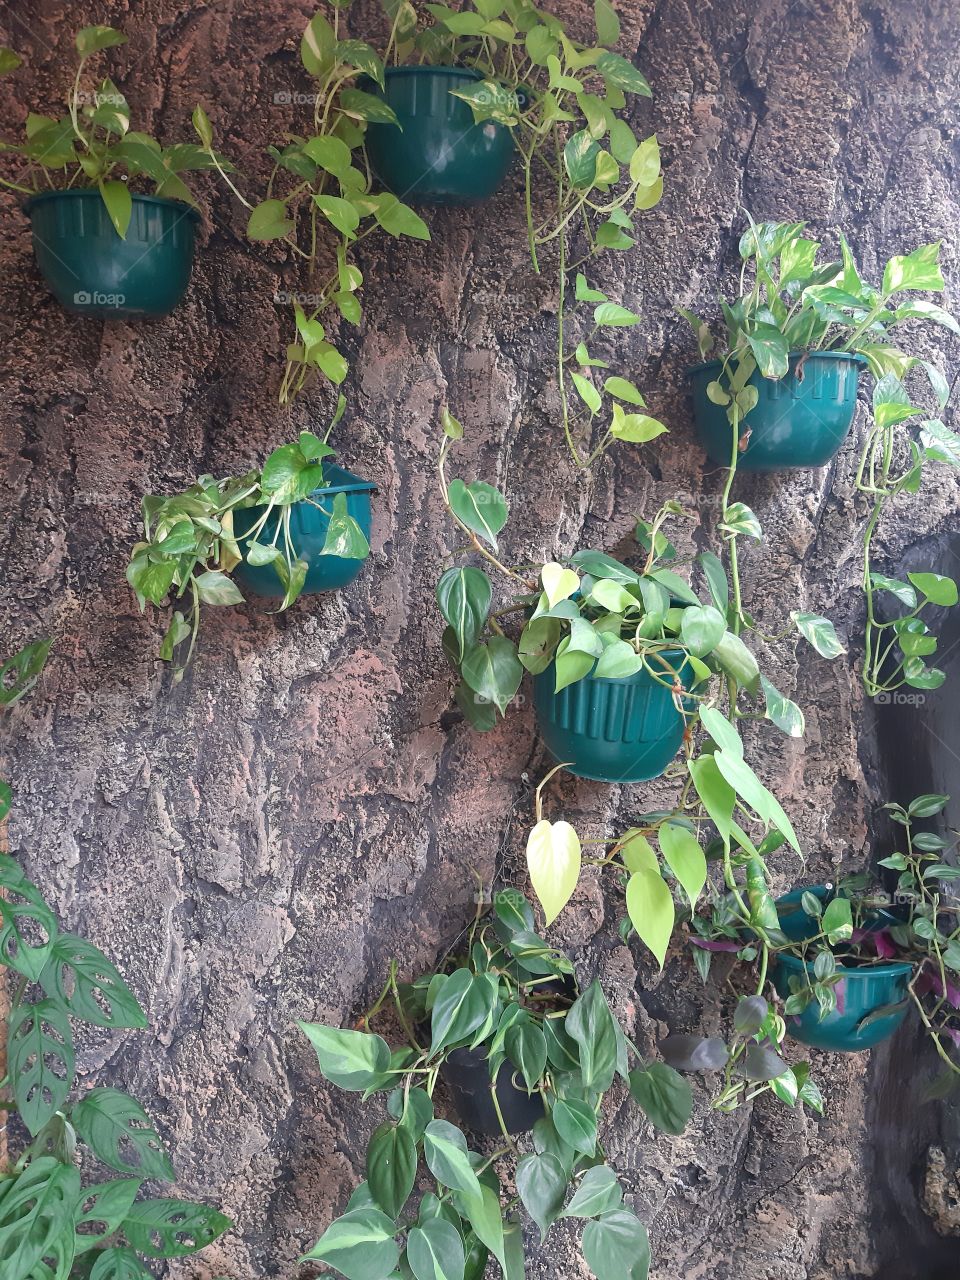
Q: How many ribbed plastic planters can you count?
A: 6